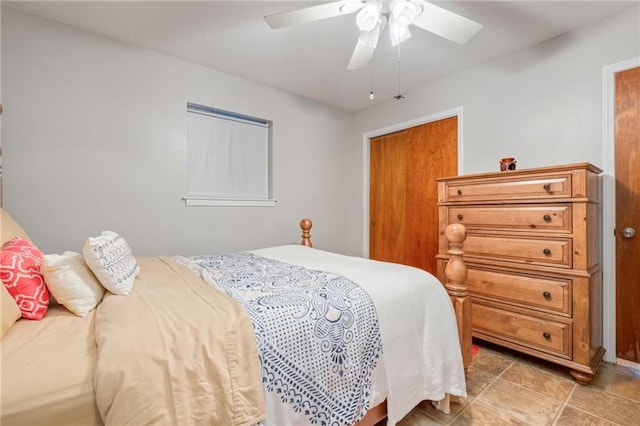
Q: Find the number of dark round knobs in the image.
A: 7